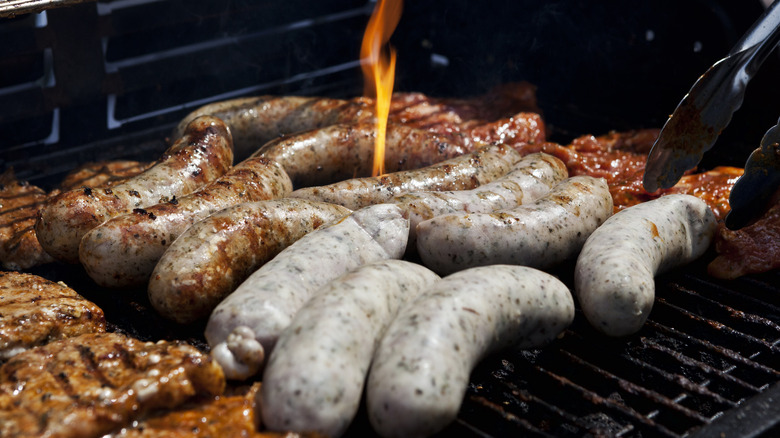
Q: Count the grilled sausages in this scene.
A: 12